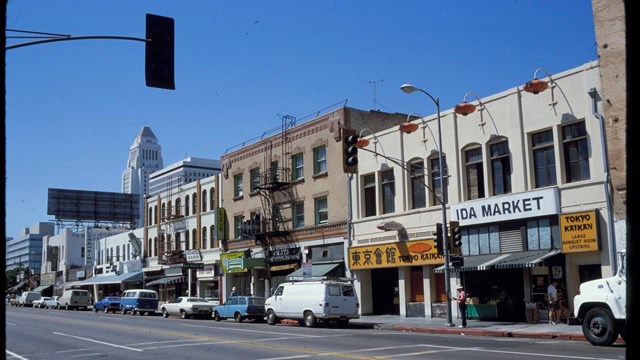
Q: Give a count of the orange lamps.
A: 4